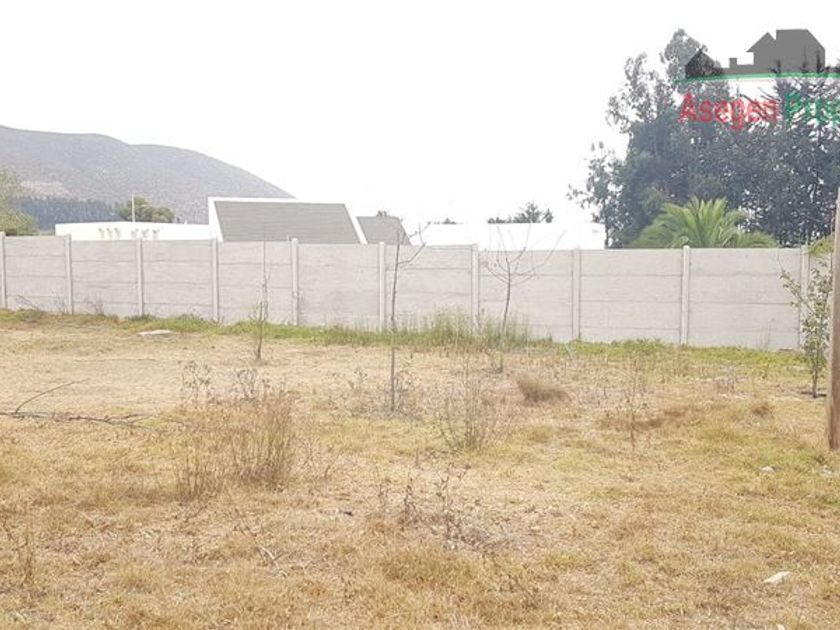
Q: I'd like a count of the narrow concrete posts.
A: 10